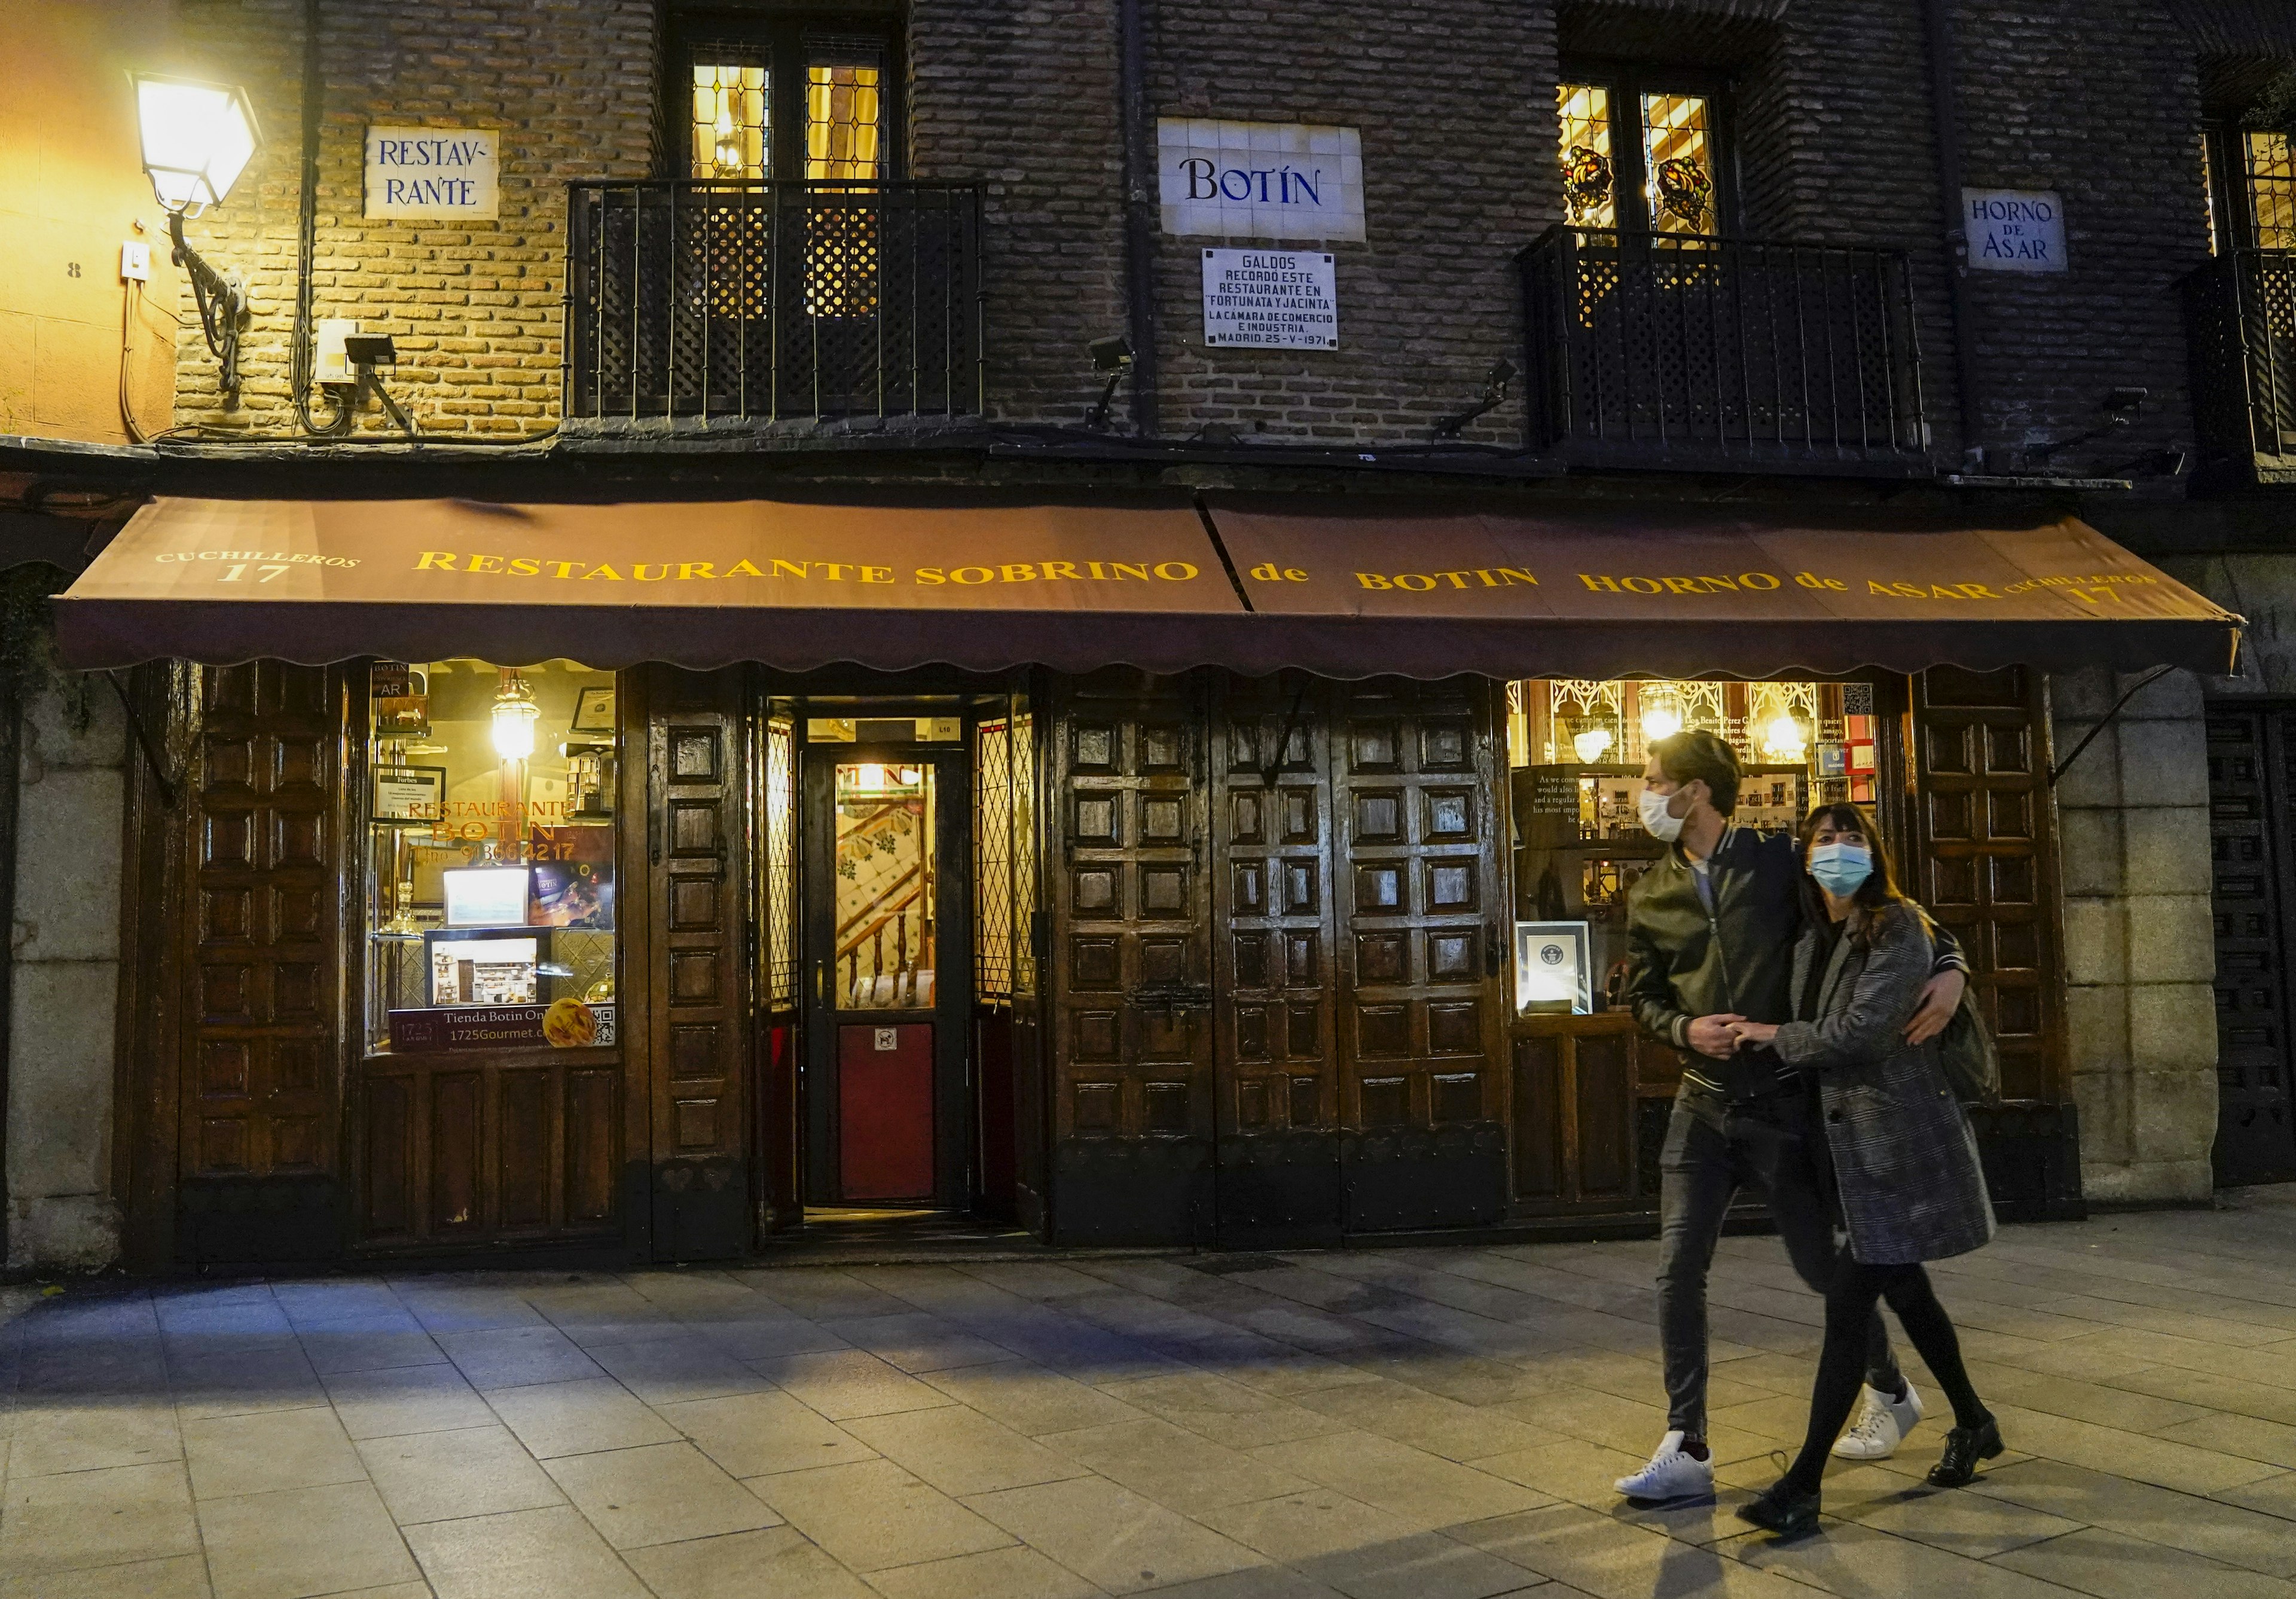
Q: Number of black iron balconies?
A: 3